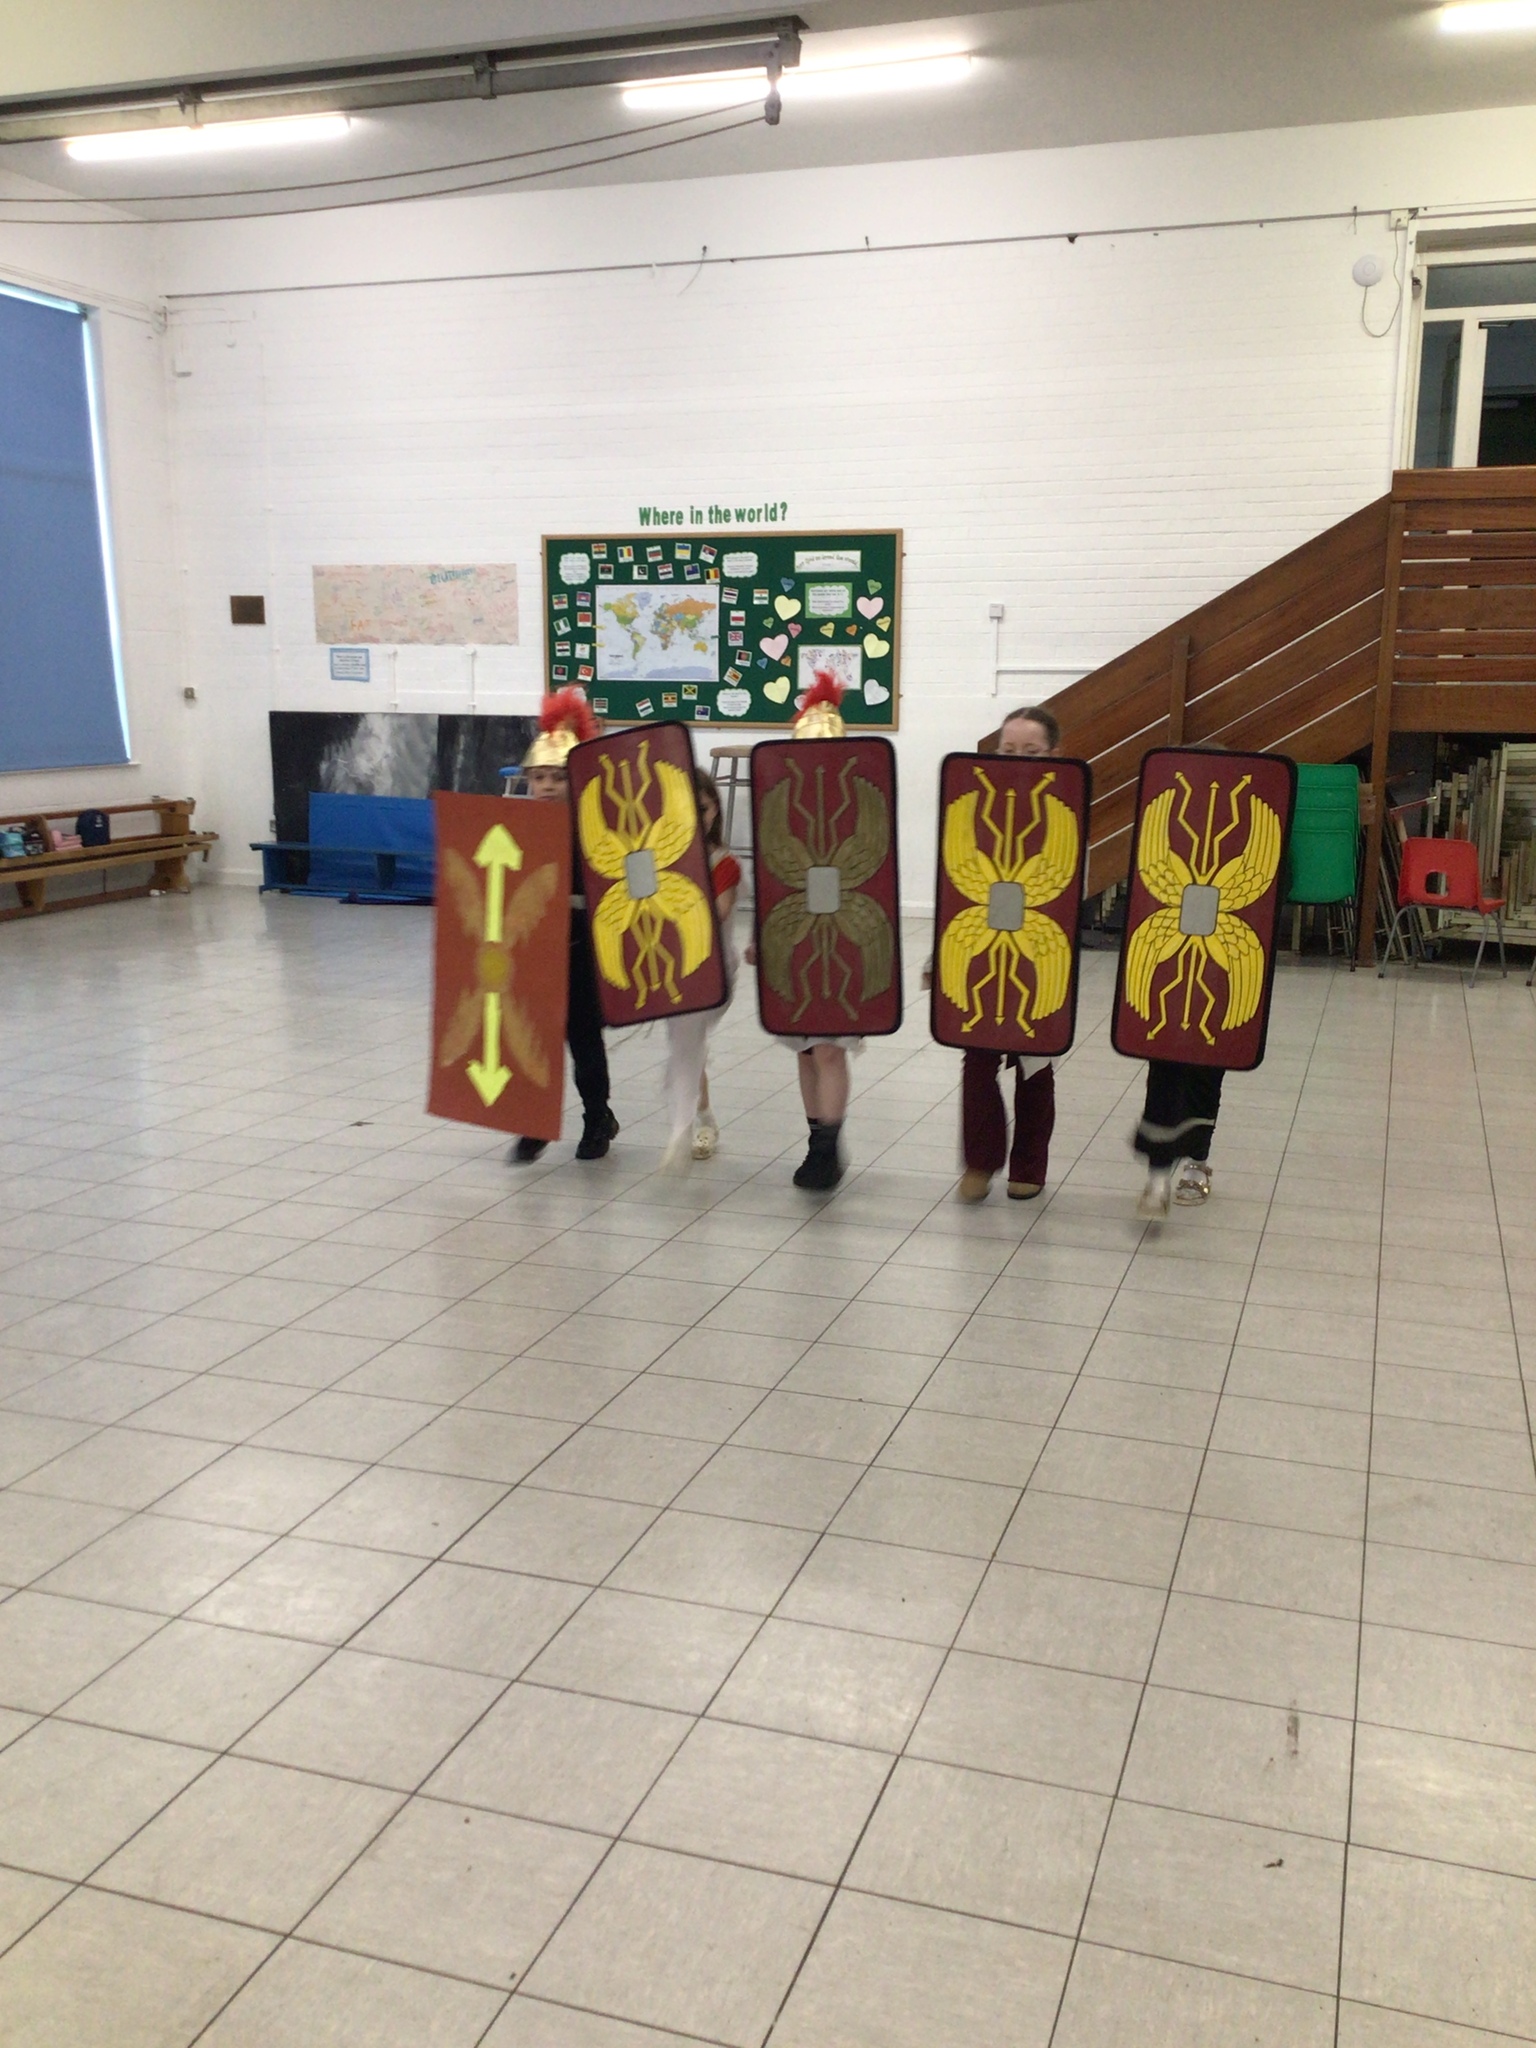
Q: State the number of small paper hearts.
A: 9